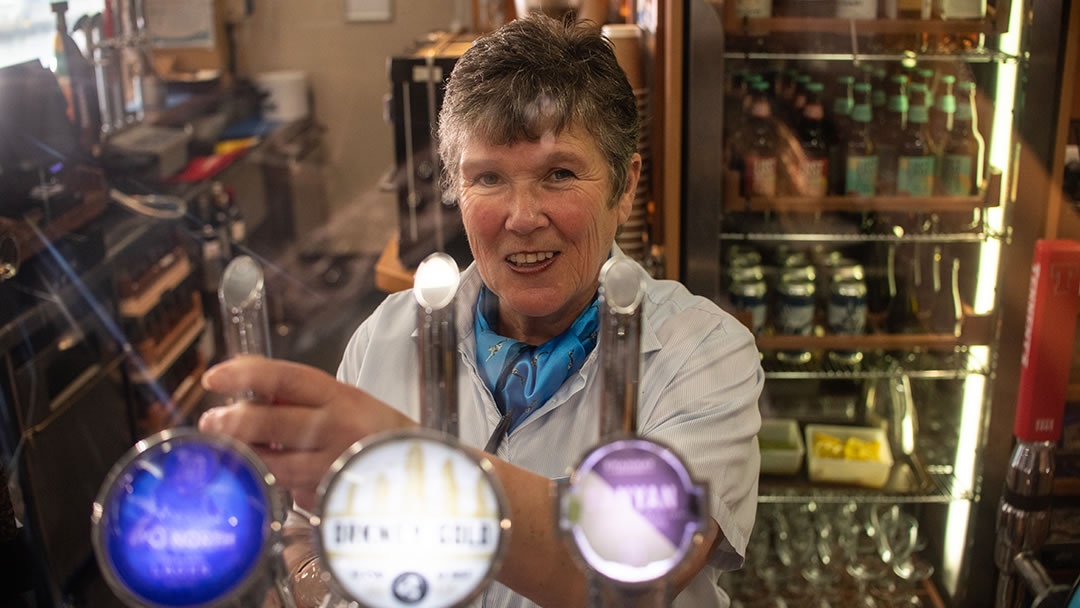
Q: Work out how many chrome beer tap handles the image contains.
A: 3